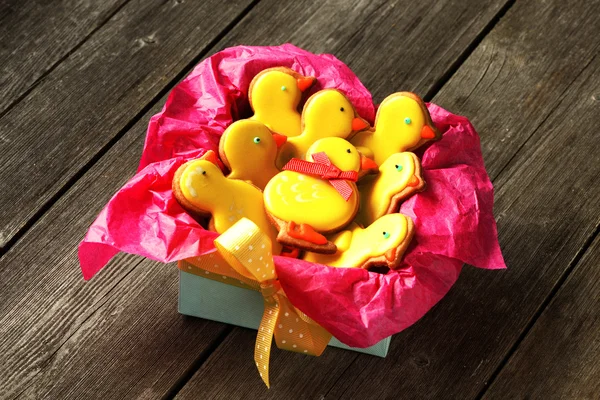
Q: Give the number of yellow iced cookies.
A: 8